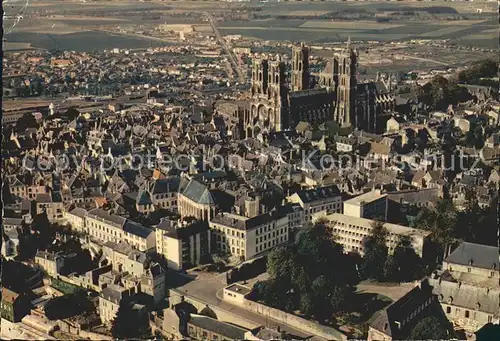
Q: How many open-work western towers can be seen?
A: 2